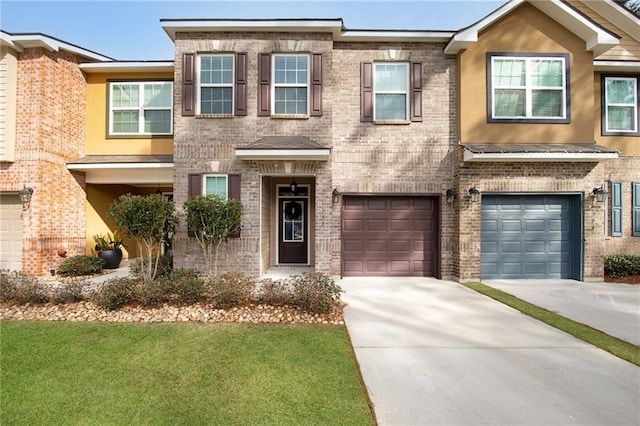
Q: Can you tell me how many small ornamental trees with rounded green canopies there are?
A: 2